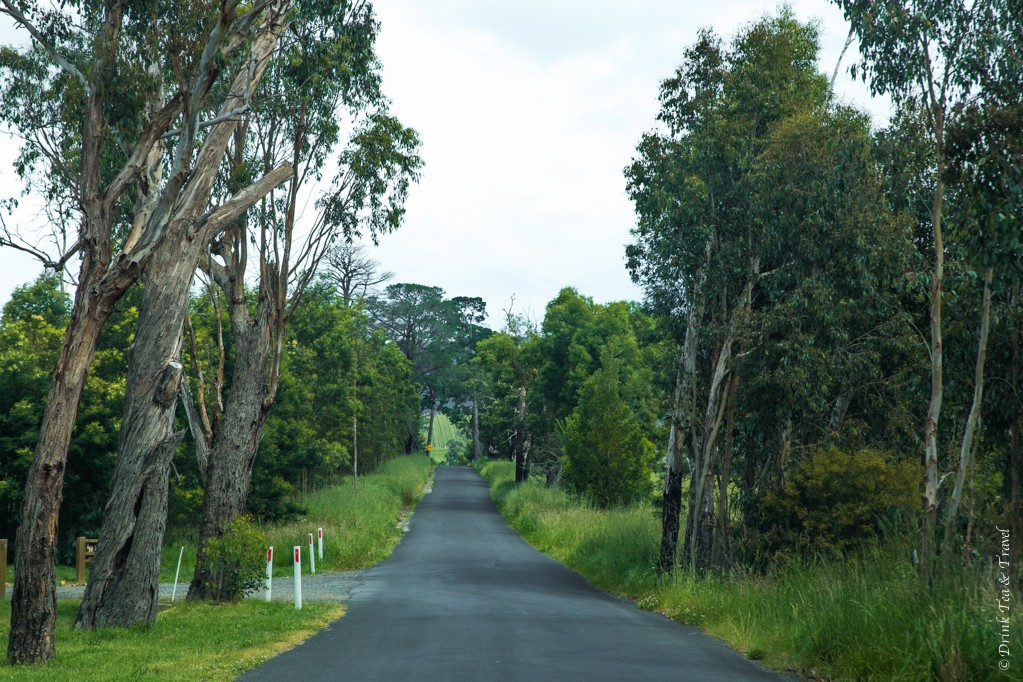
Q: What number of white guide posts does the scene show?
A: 5